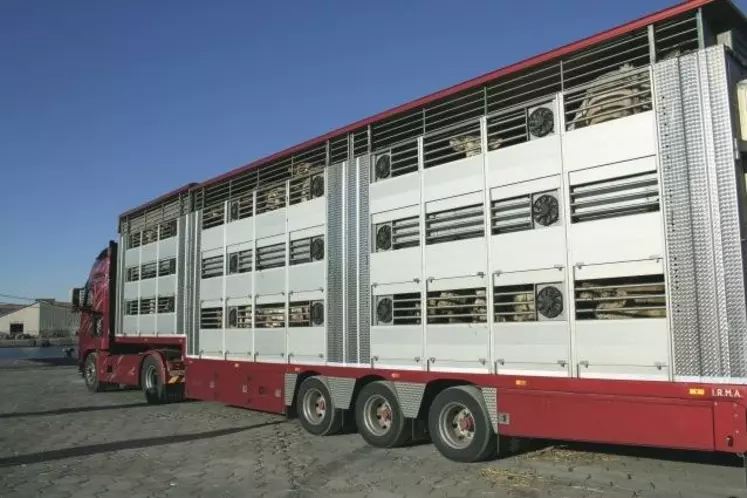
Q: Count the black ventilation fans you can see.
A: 12